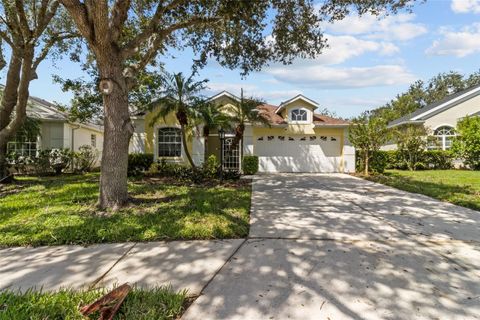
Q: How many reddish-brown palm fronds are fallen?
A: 1